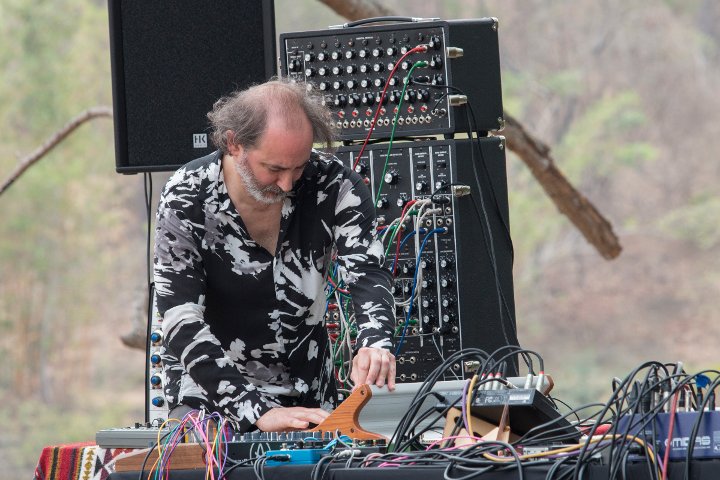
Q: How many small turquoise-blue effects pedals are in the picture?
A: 1